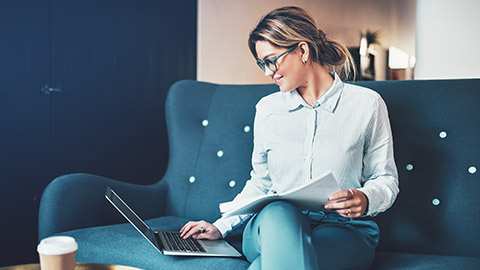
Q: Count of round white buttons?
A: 9